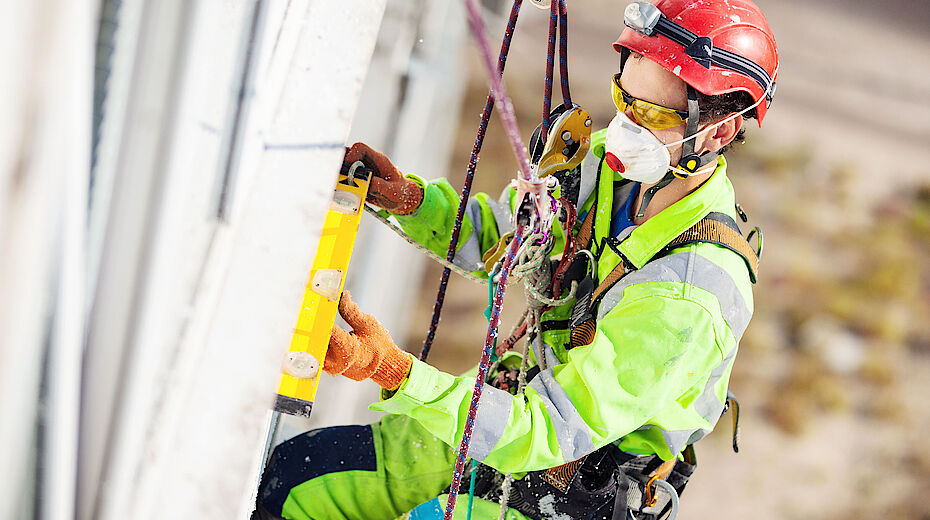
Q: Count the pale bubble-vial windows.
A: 3